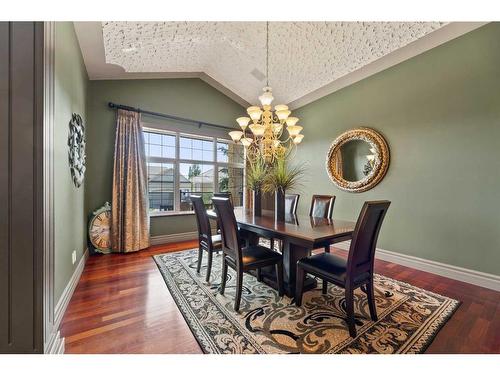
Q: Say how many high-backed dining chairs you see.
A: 6